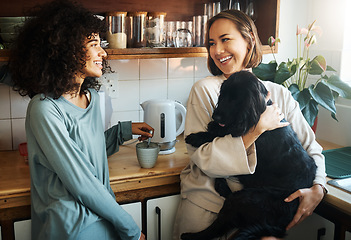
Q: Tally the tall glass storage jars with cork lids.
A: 3